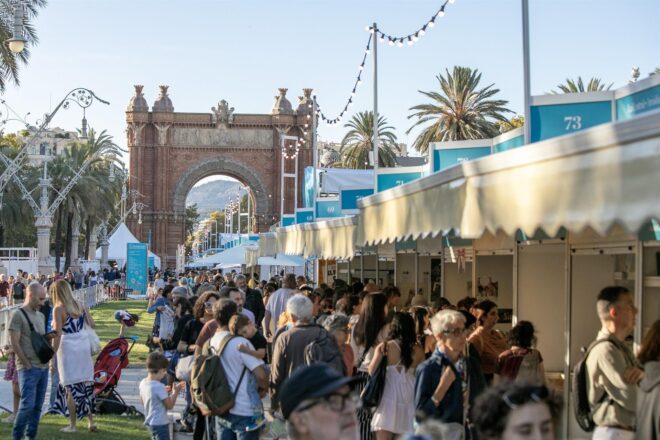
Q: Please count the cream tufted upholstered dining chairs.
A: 0